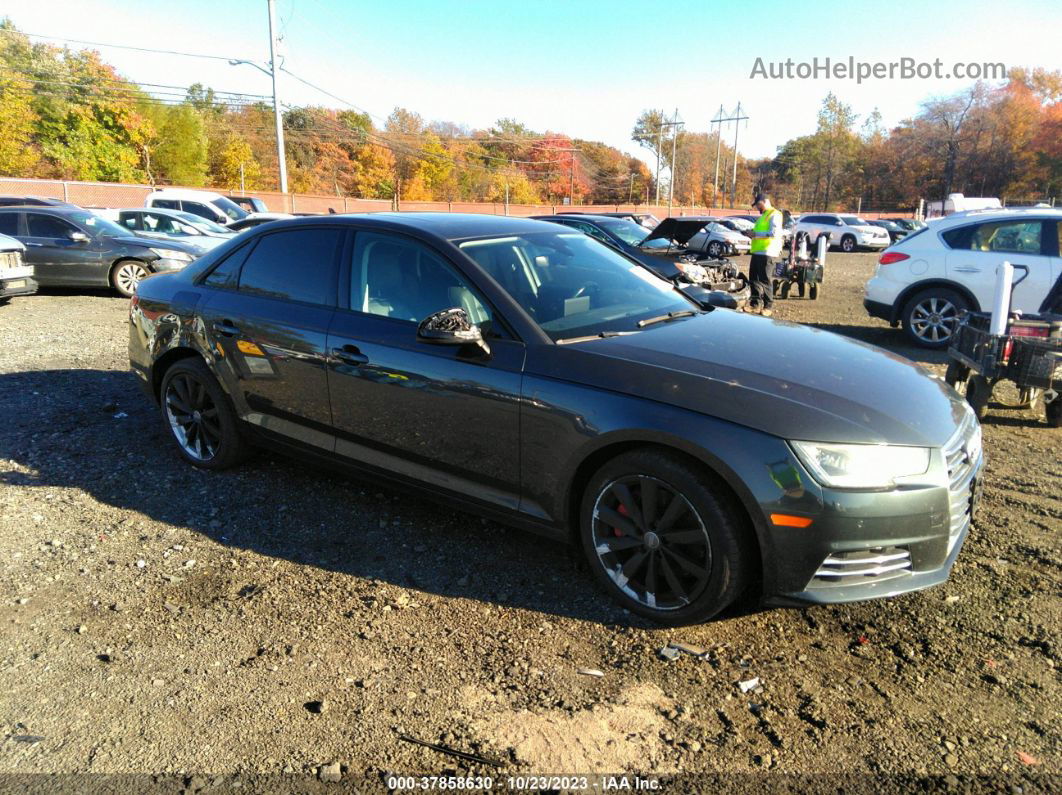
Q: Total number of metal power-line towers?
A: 2